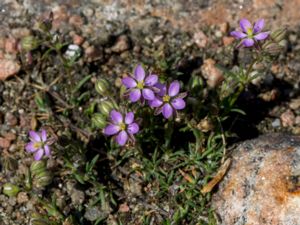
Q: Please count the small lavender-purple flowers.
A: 5